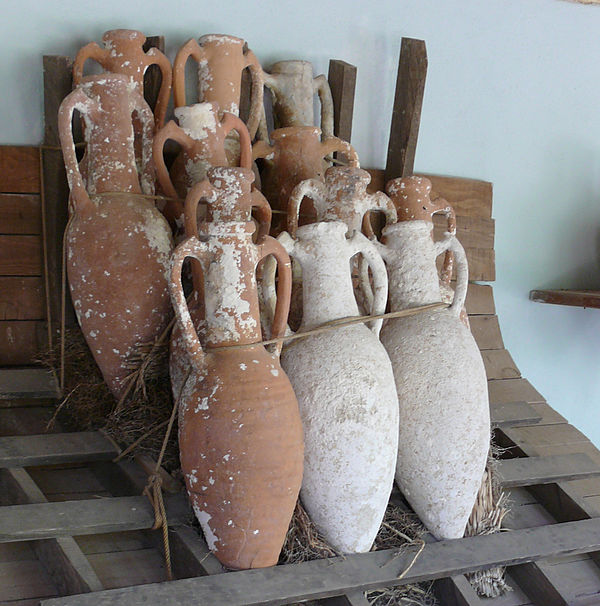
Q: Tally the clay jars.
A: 12